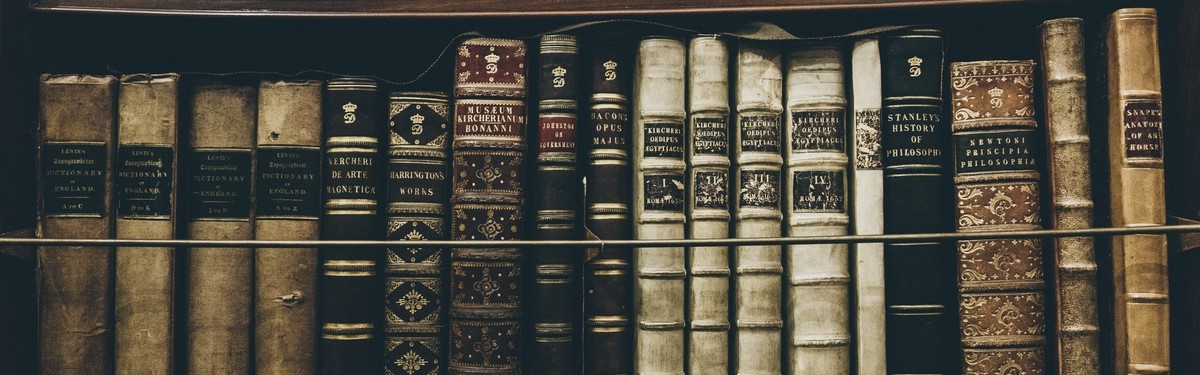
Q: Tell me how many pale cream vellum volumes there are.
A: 5